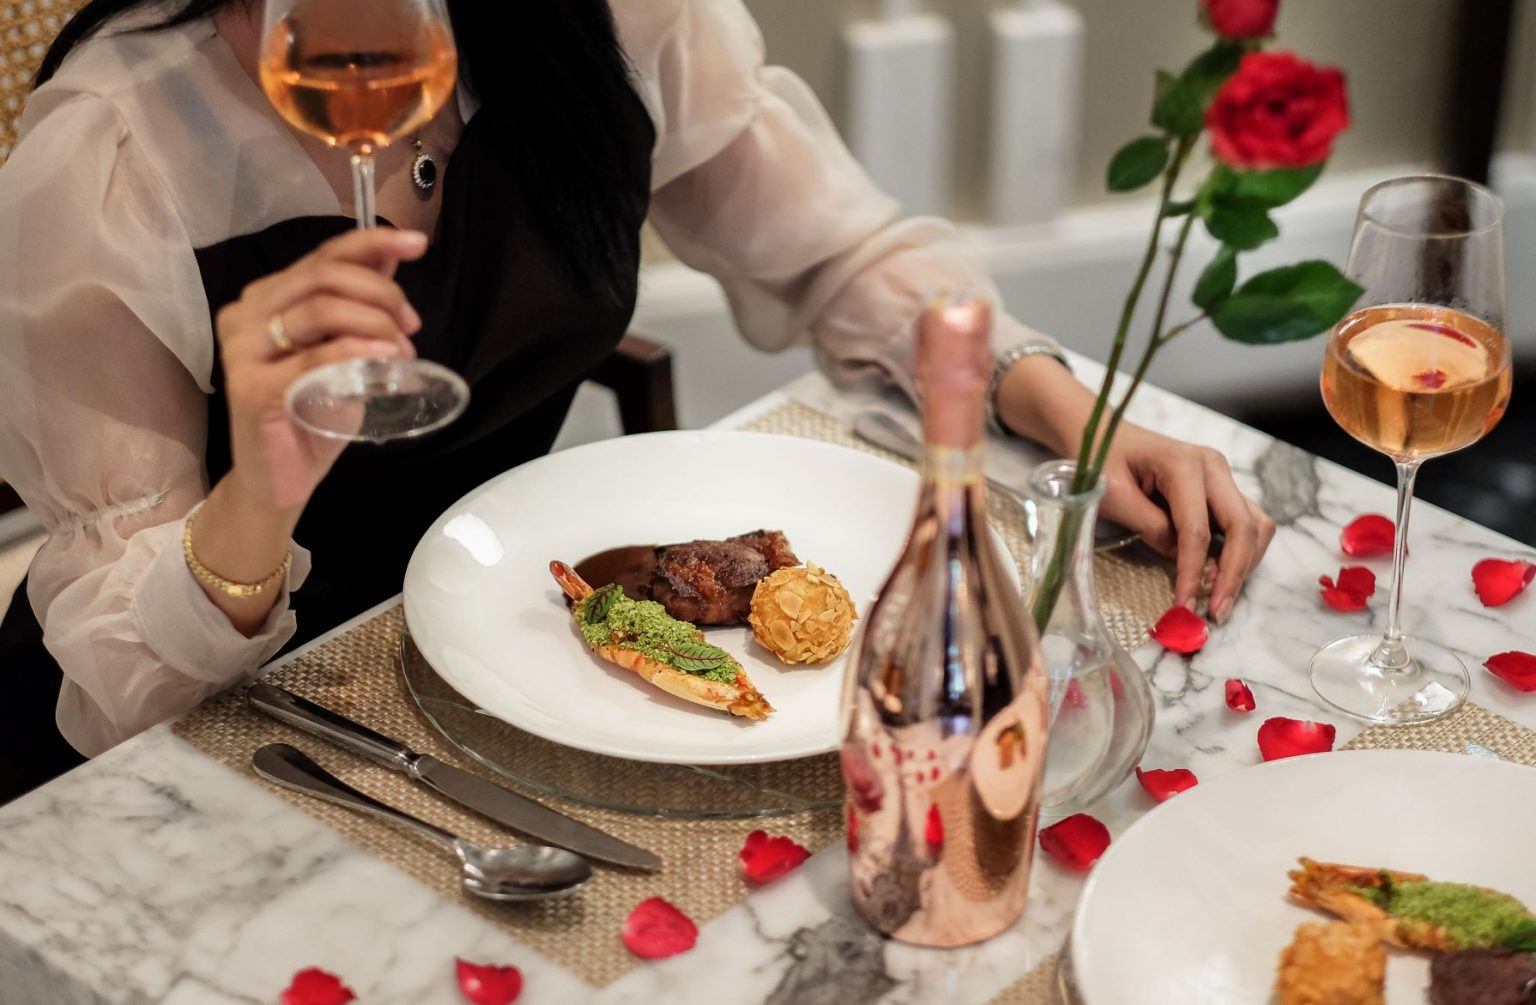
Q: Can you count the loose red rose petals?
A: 13